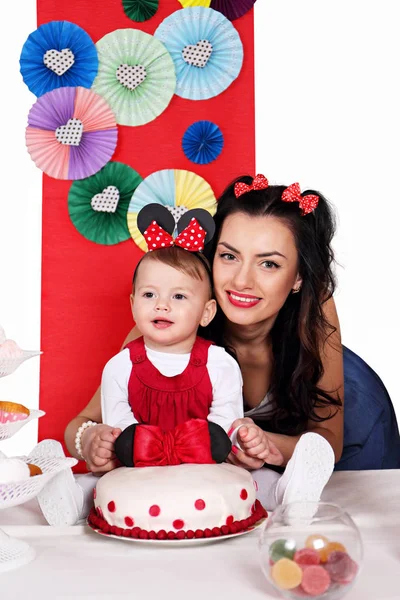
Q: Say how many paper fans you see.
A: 9